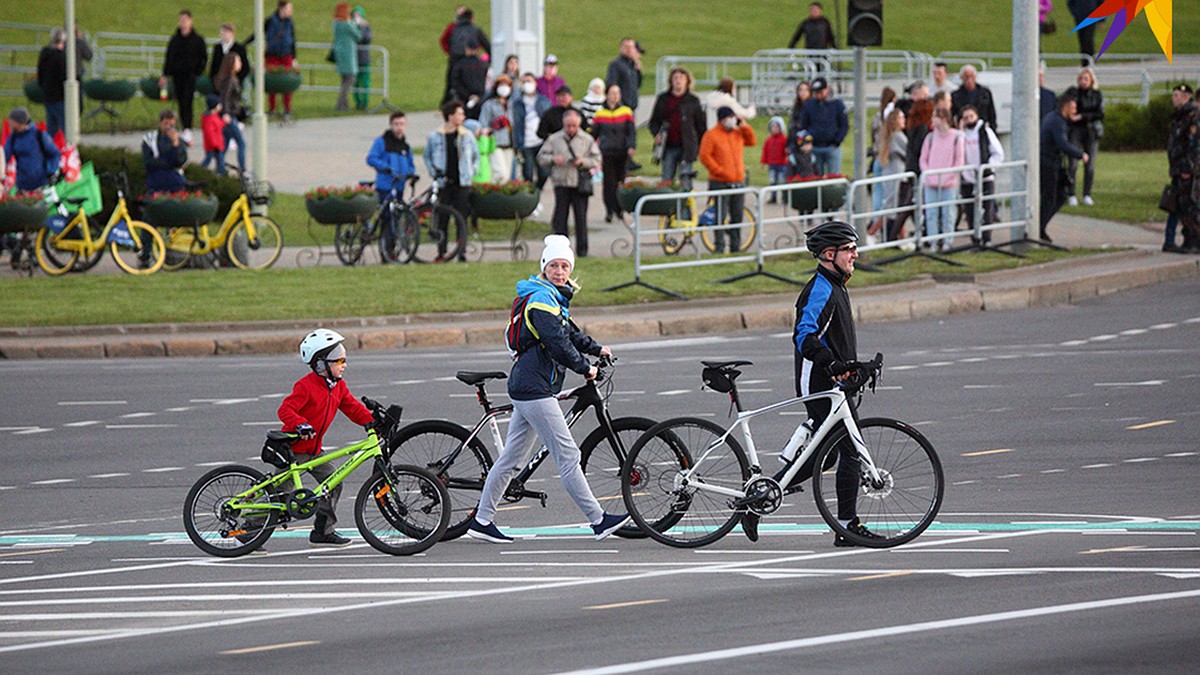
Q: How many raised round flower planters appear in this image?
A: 11